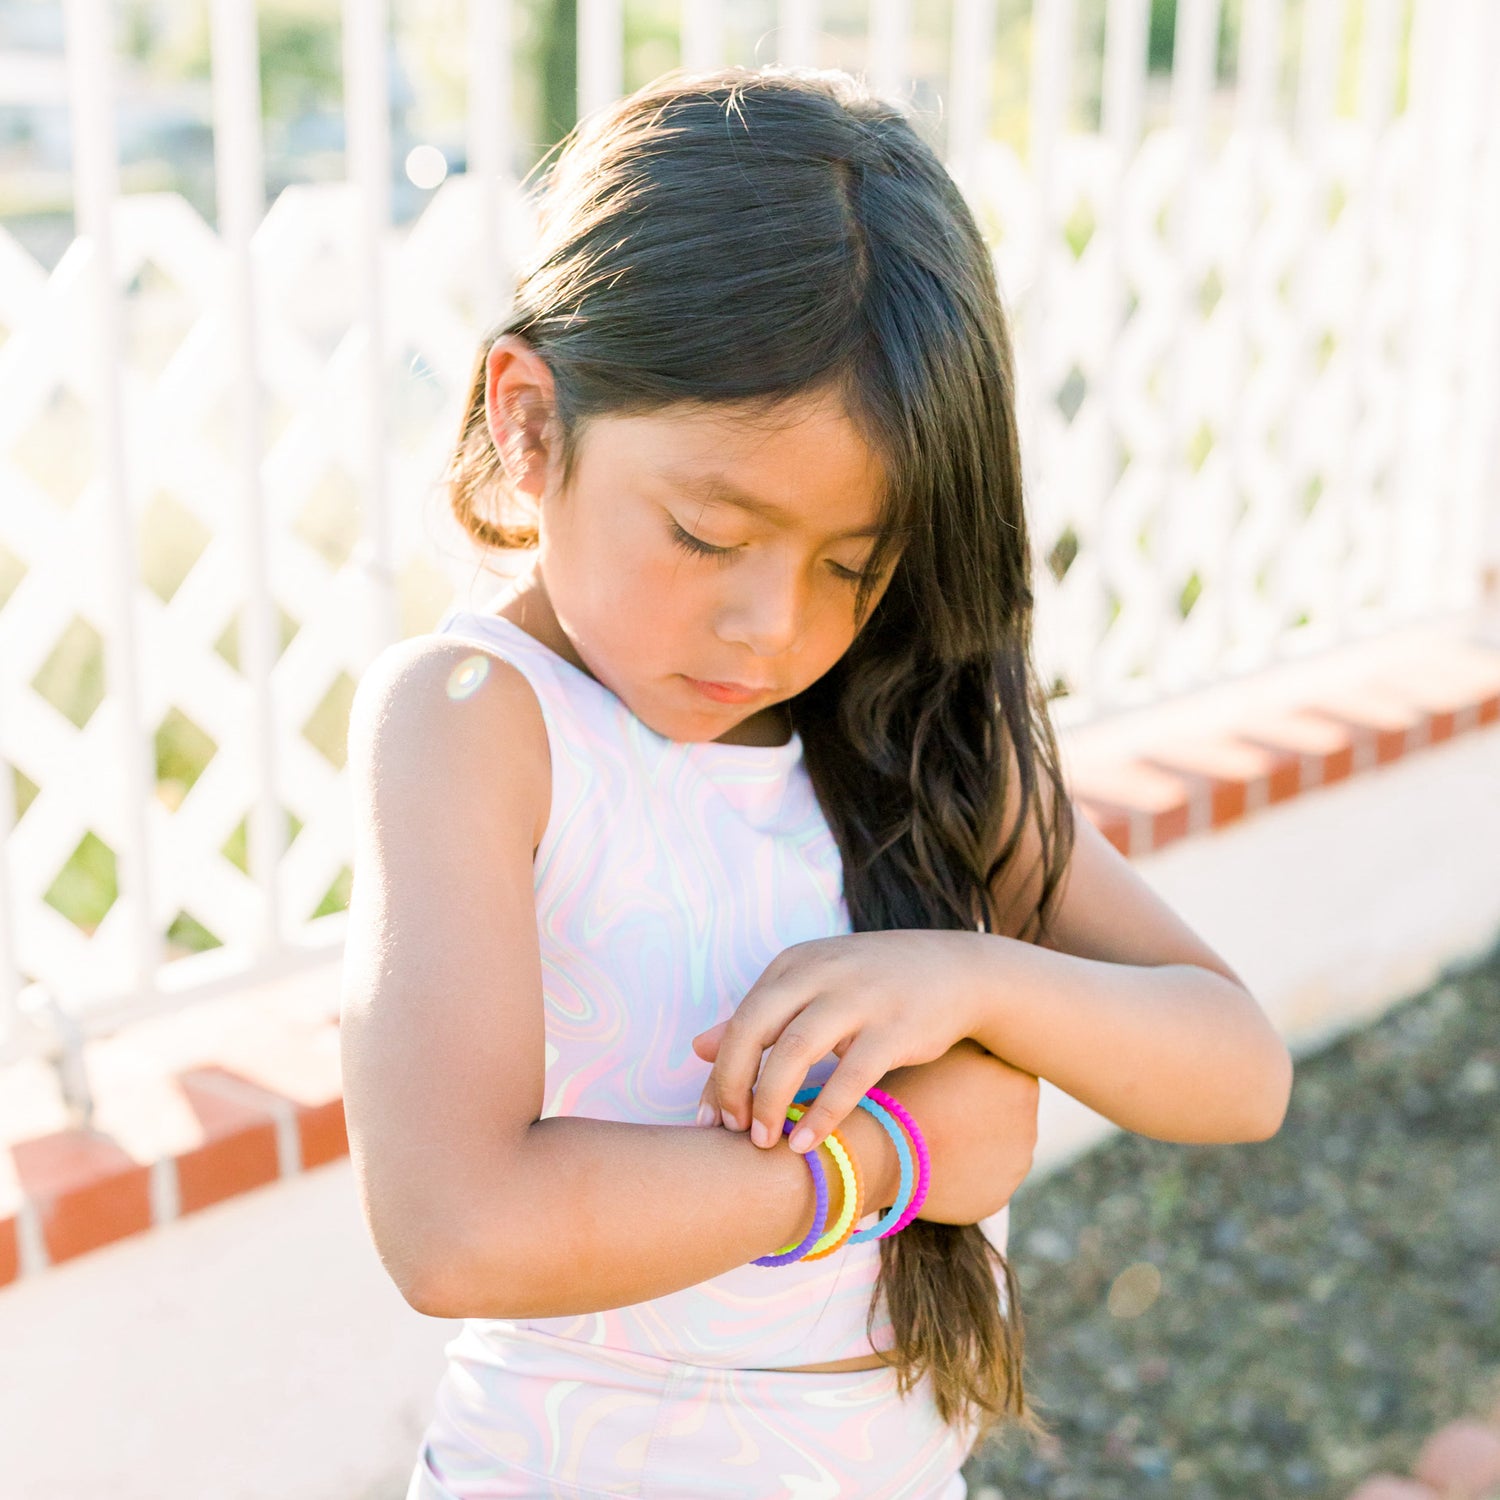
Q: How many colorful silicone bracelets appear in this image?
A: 5